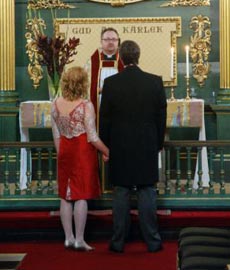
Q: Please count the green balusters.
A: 11